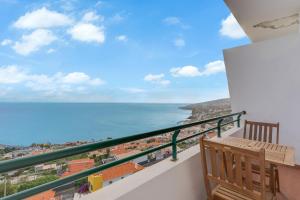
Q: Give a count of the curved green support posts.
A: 3